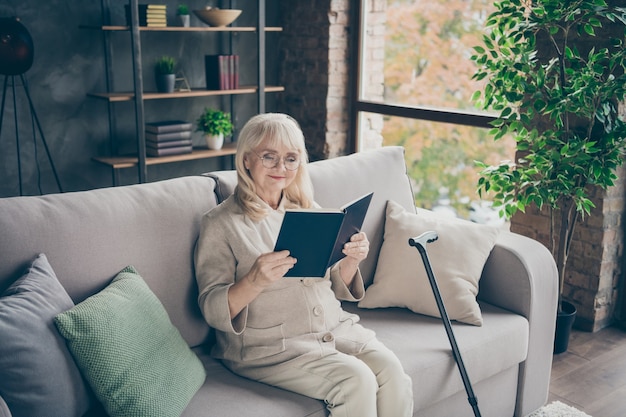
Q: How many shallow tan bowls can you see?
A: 1